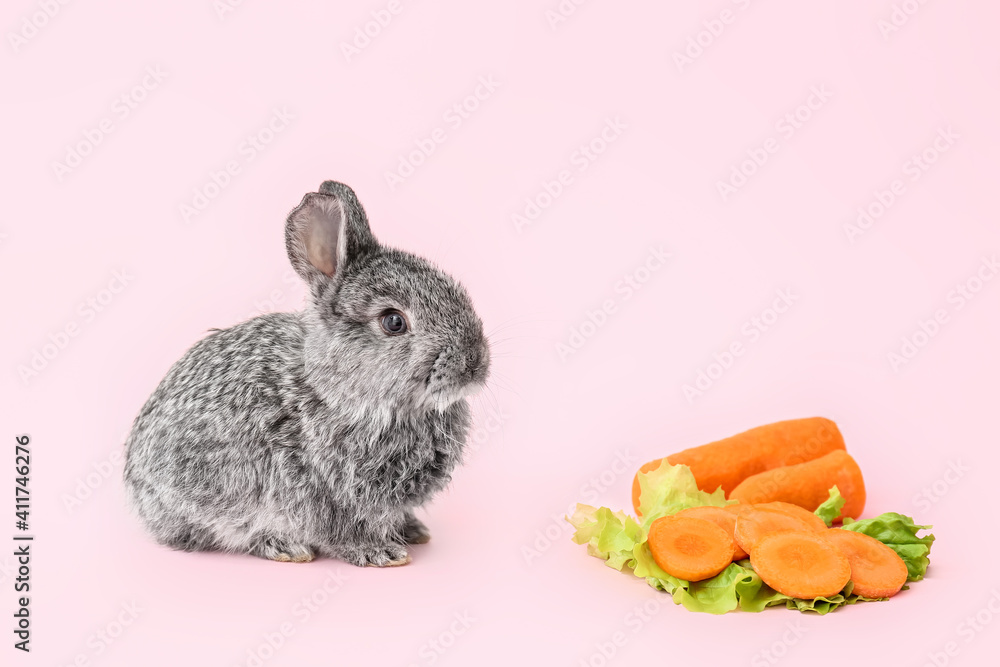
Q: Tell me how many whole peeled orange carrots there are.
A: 2